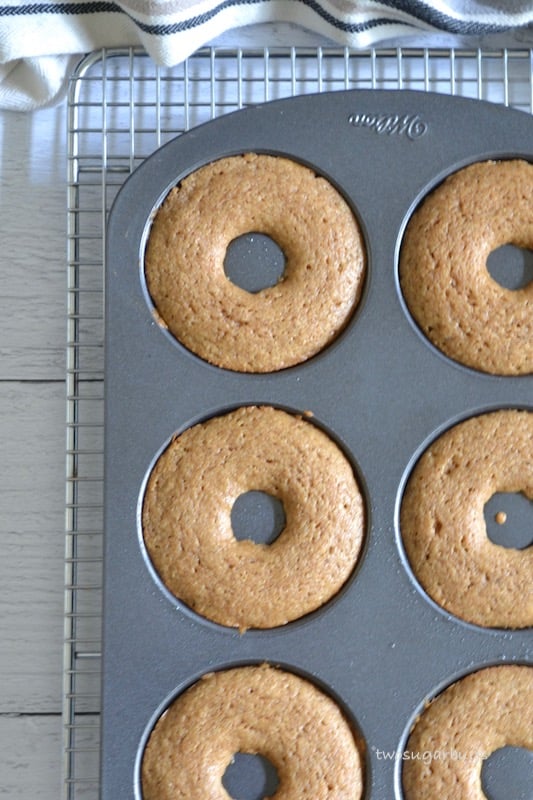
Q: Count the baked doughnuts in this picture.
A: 6